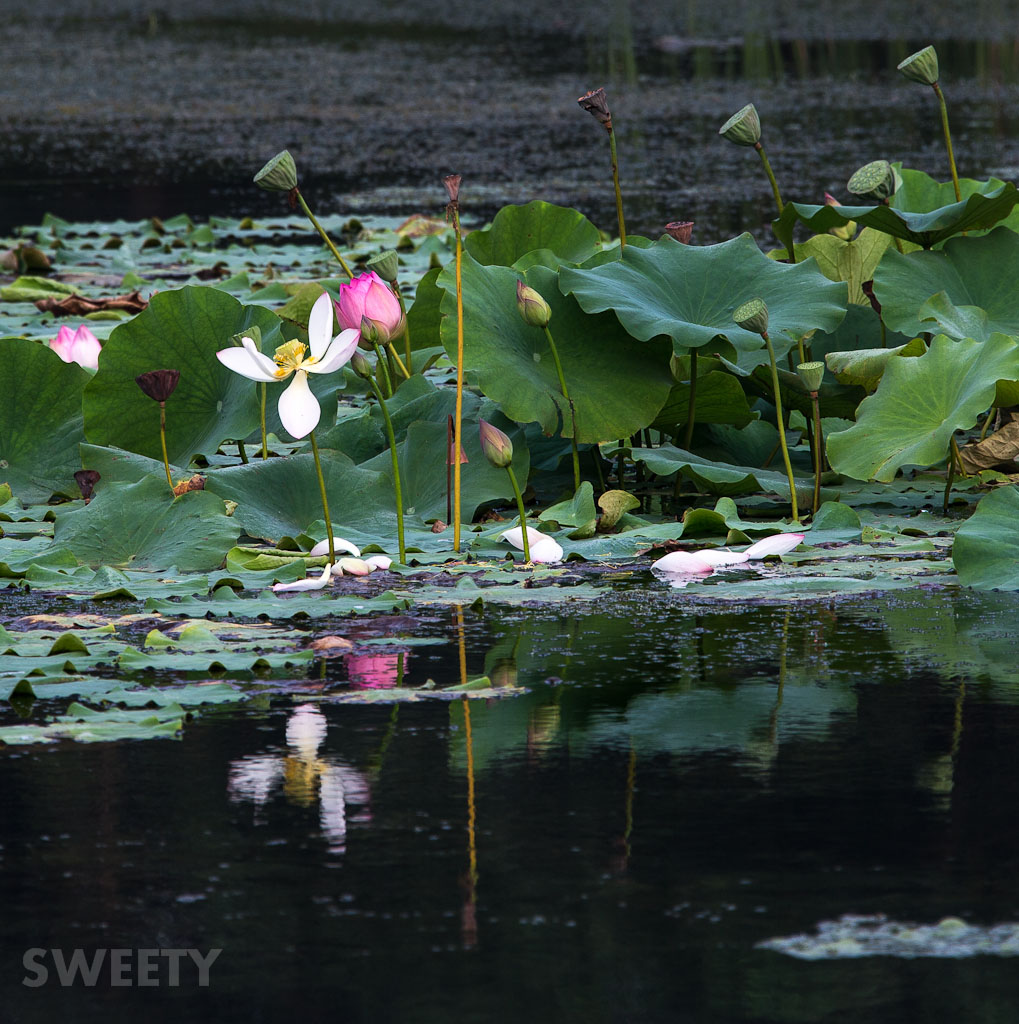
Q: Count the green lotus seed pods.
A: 8